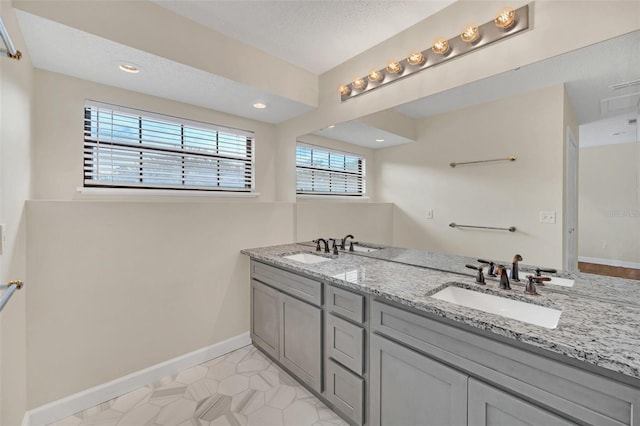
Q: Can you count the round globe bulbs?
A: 8